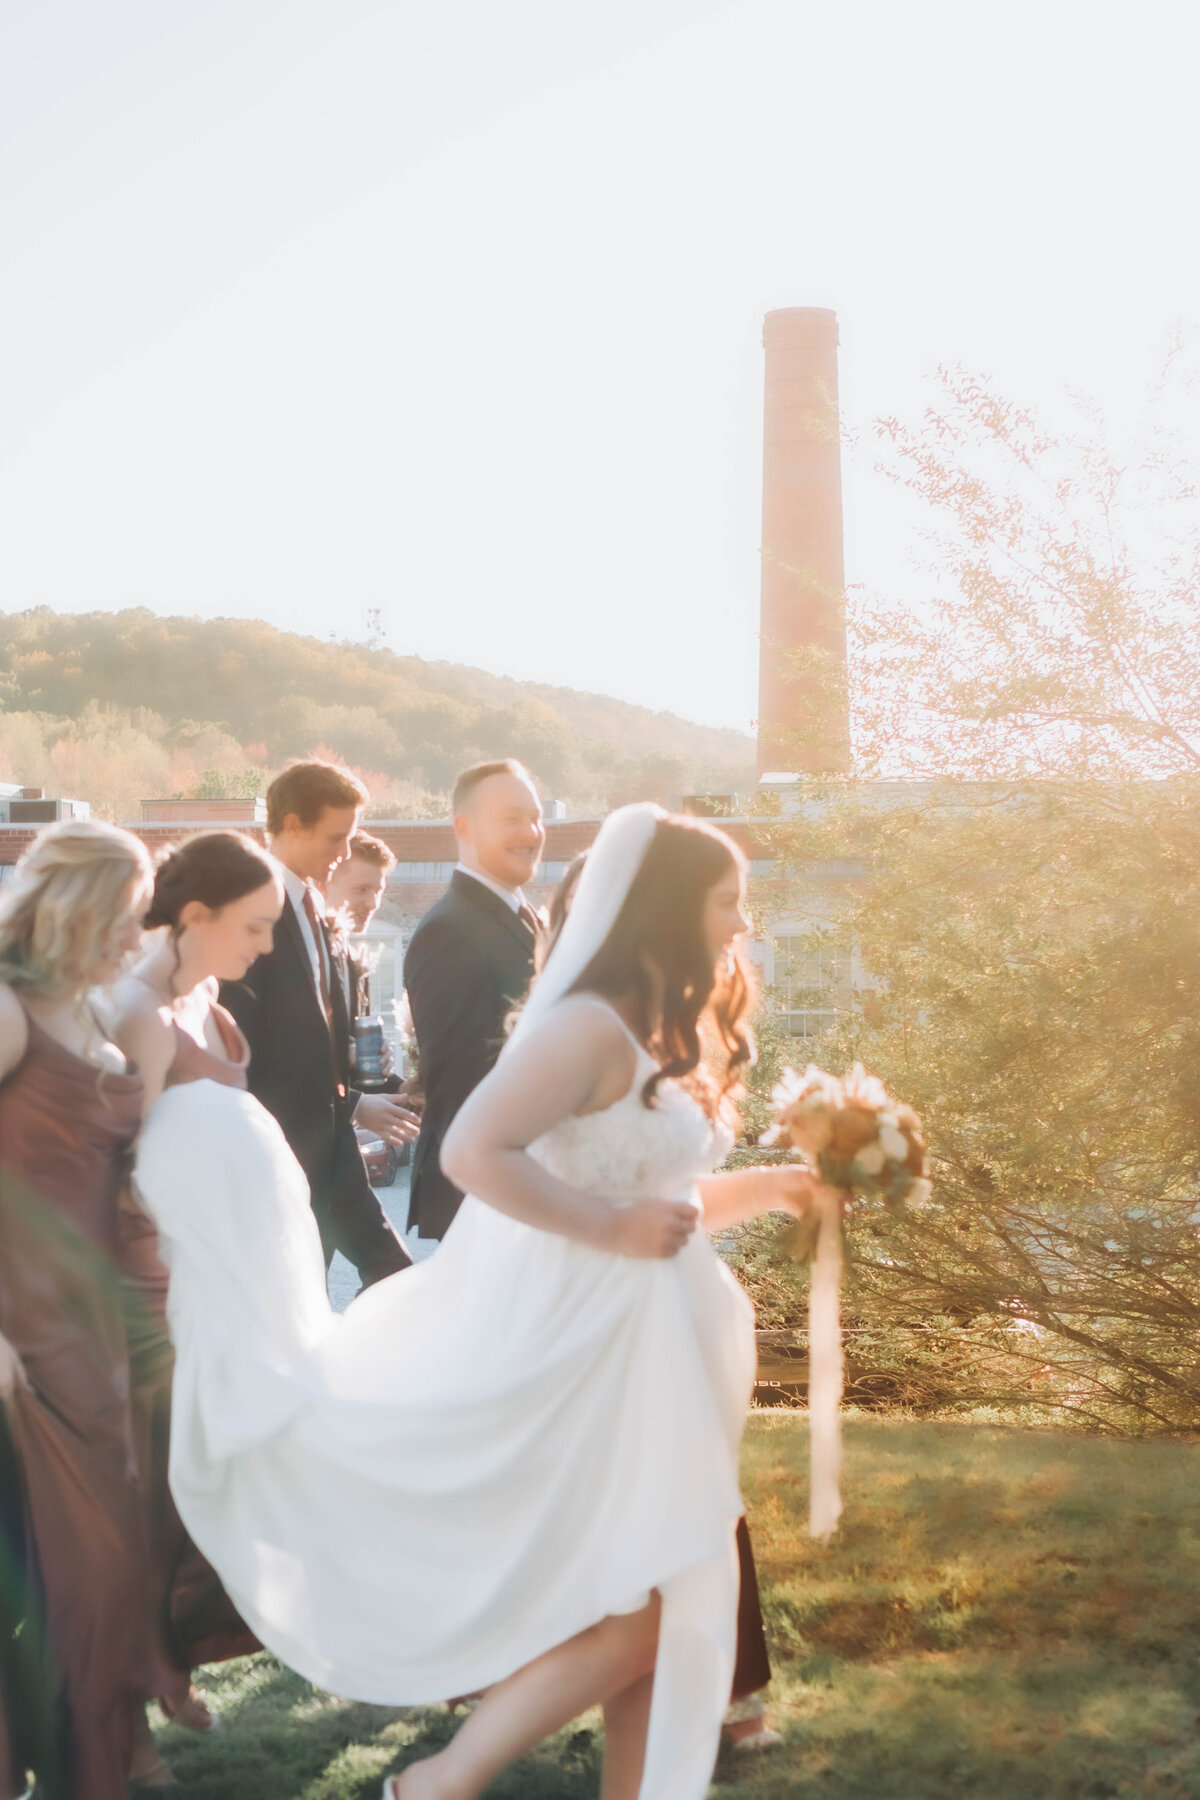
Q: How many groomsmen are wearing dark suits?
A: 3